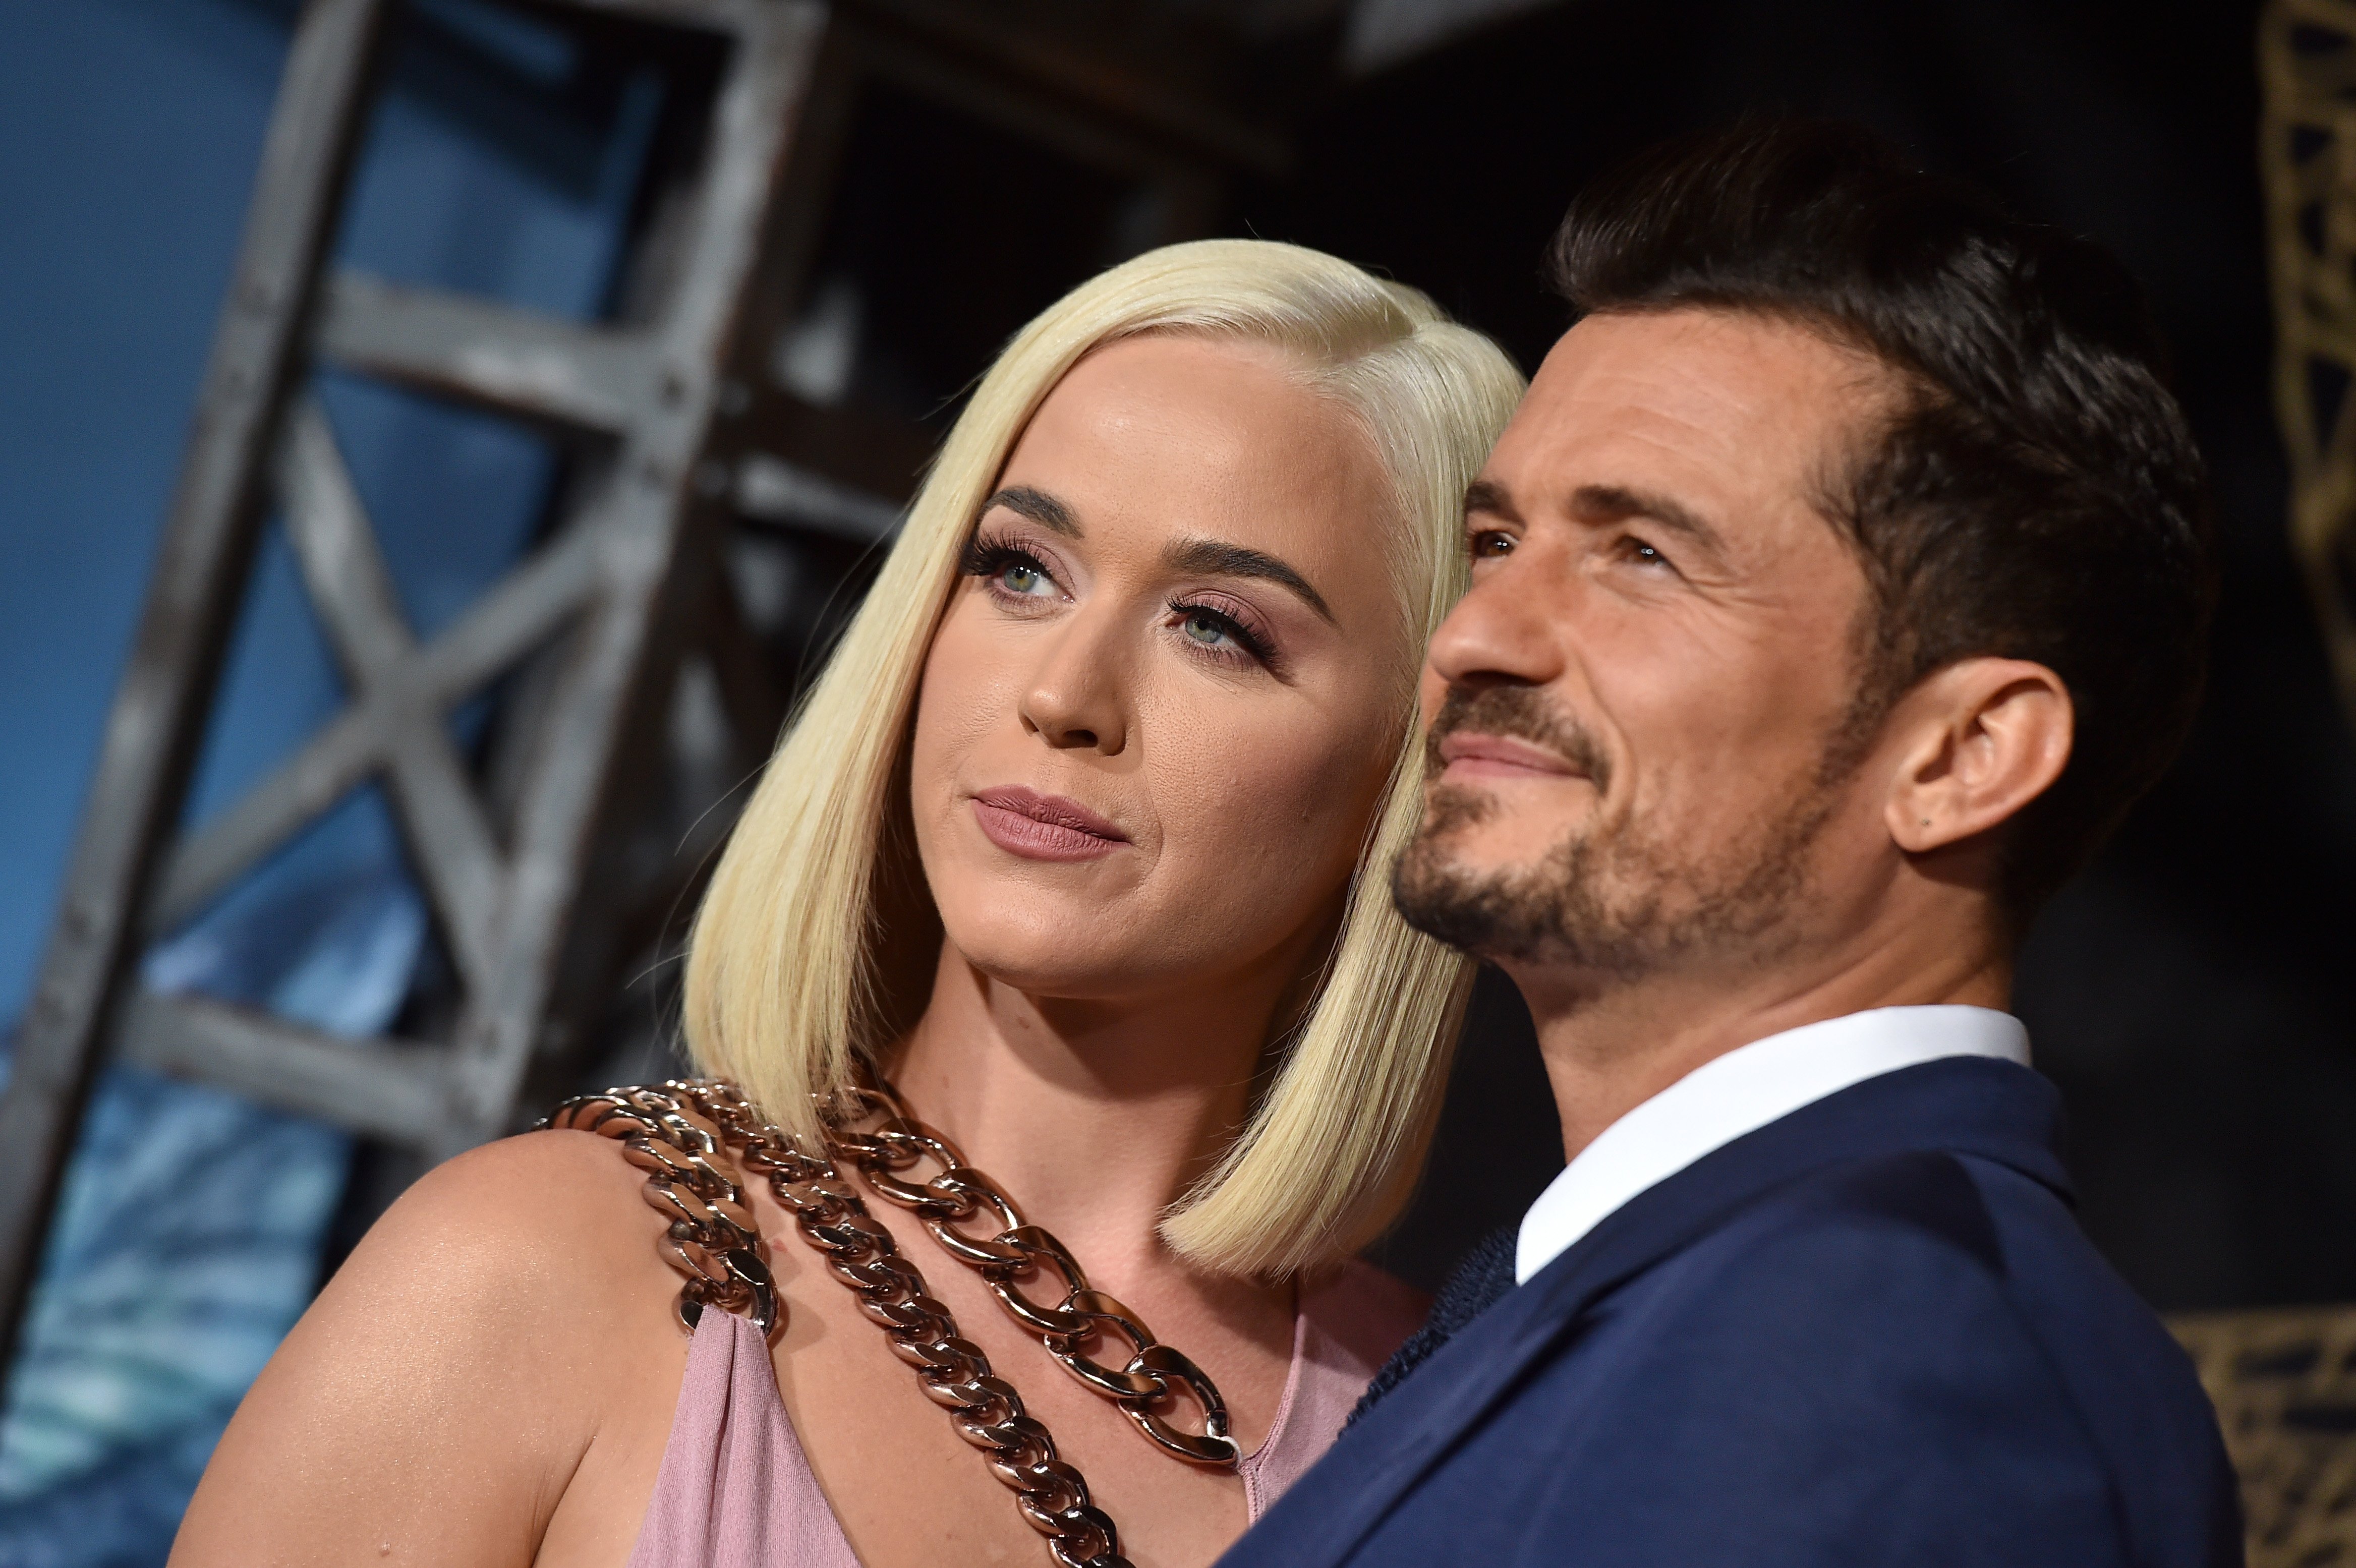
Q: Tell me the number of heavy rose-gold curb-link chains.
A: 3